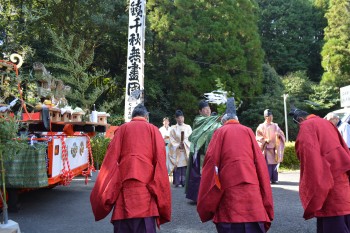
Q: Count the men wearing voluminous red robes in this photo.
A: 3